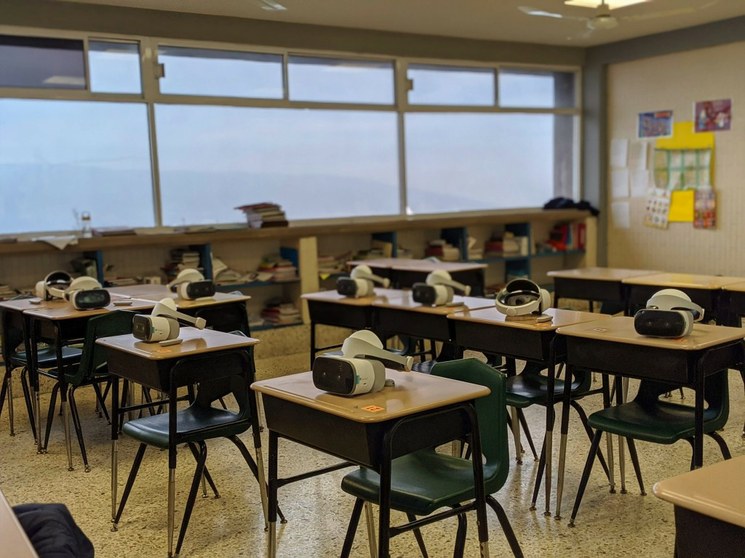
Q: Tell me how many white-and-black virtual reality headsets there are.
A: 9